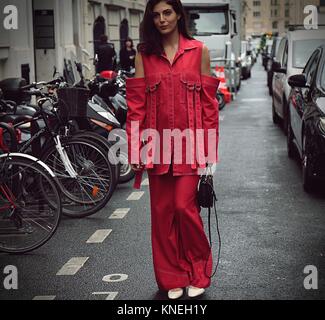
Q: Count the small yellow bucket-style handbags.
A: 0